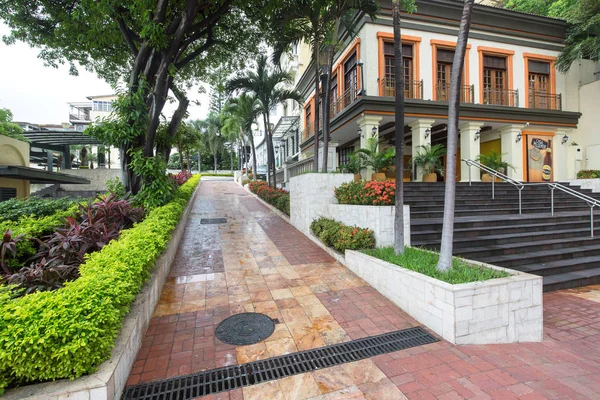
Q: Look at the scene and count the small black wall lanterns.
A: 6